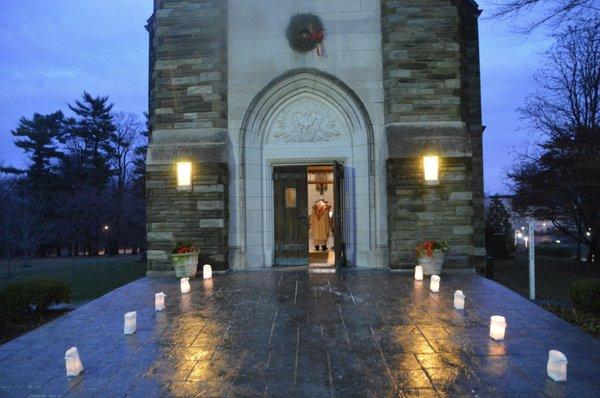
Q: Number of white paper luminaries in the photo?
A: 10